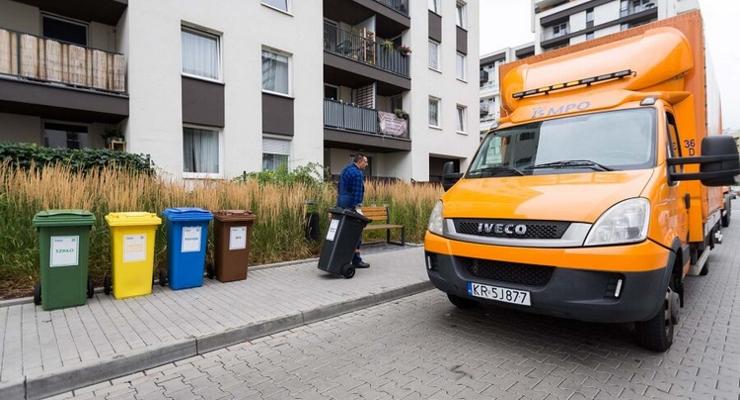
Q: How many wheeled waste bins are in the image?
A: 5